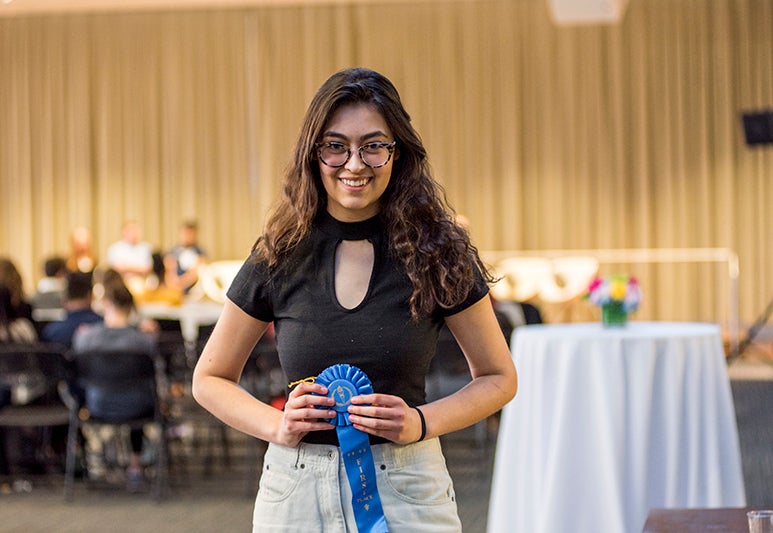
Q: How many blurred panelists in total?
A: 3